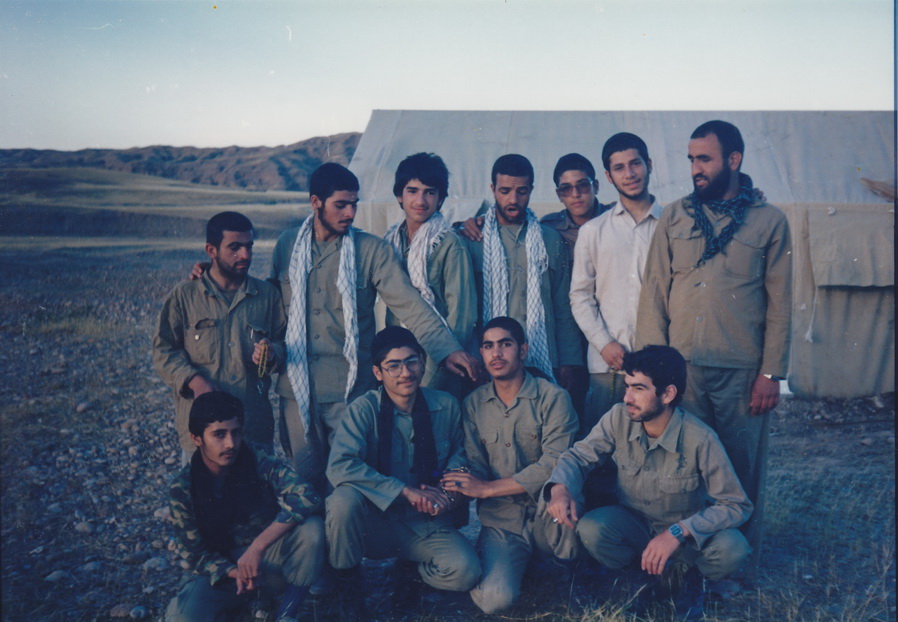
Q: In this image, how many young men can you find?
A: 11